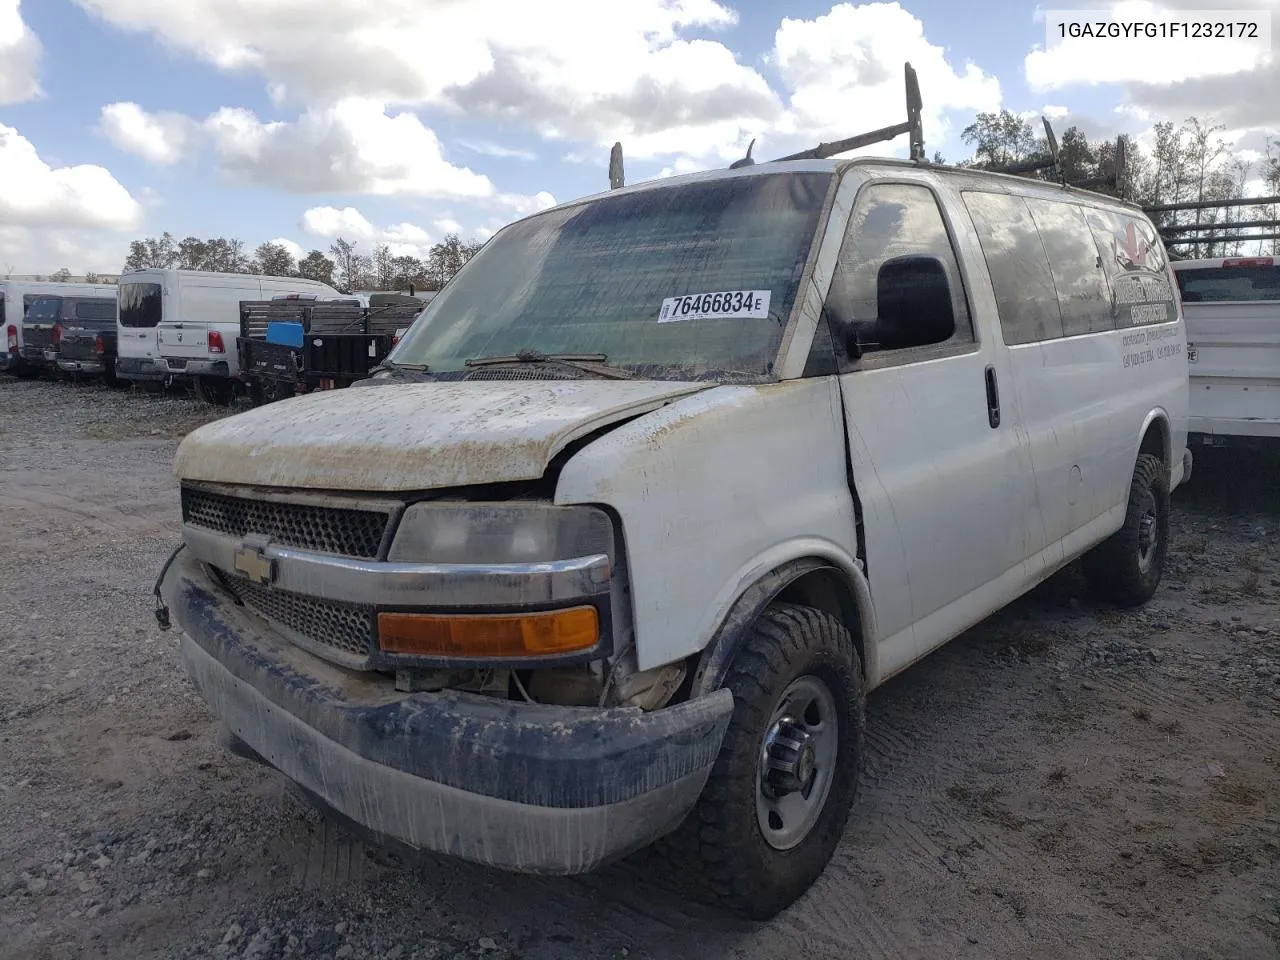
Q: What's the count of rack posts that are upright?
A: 4